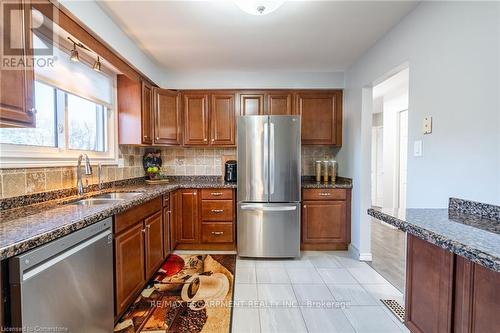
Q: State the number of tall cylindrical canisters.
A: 3